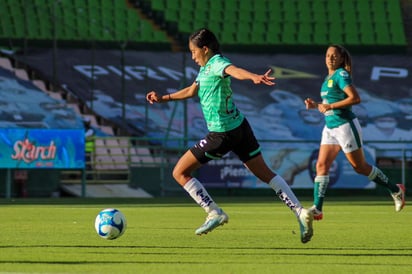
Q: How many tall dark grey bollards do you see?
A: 0